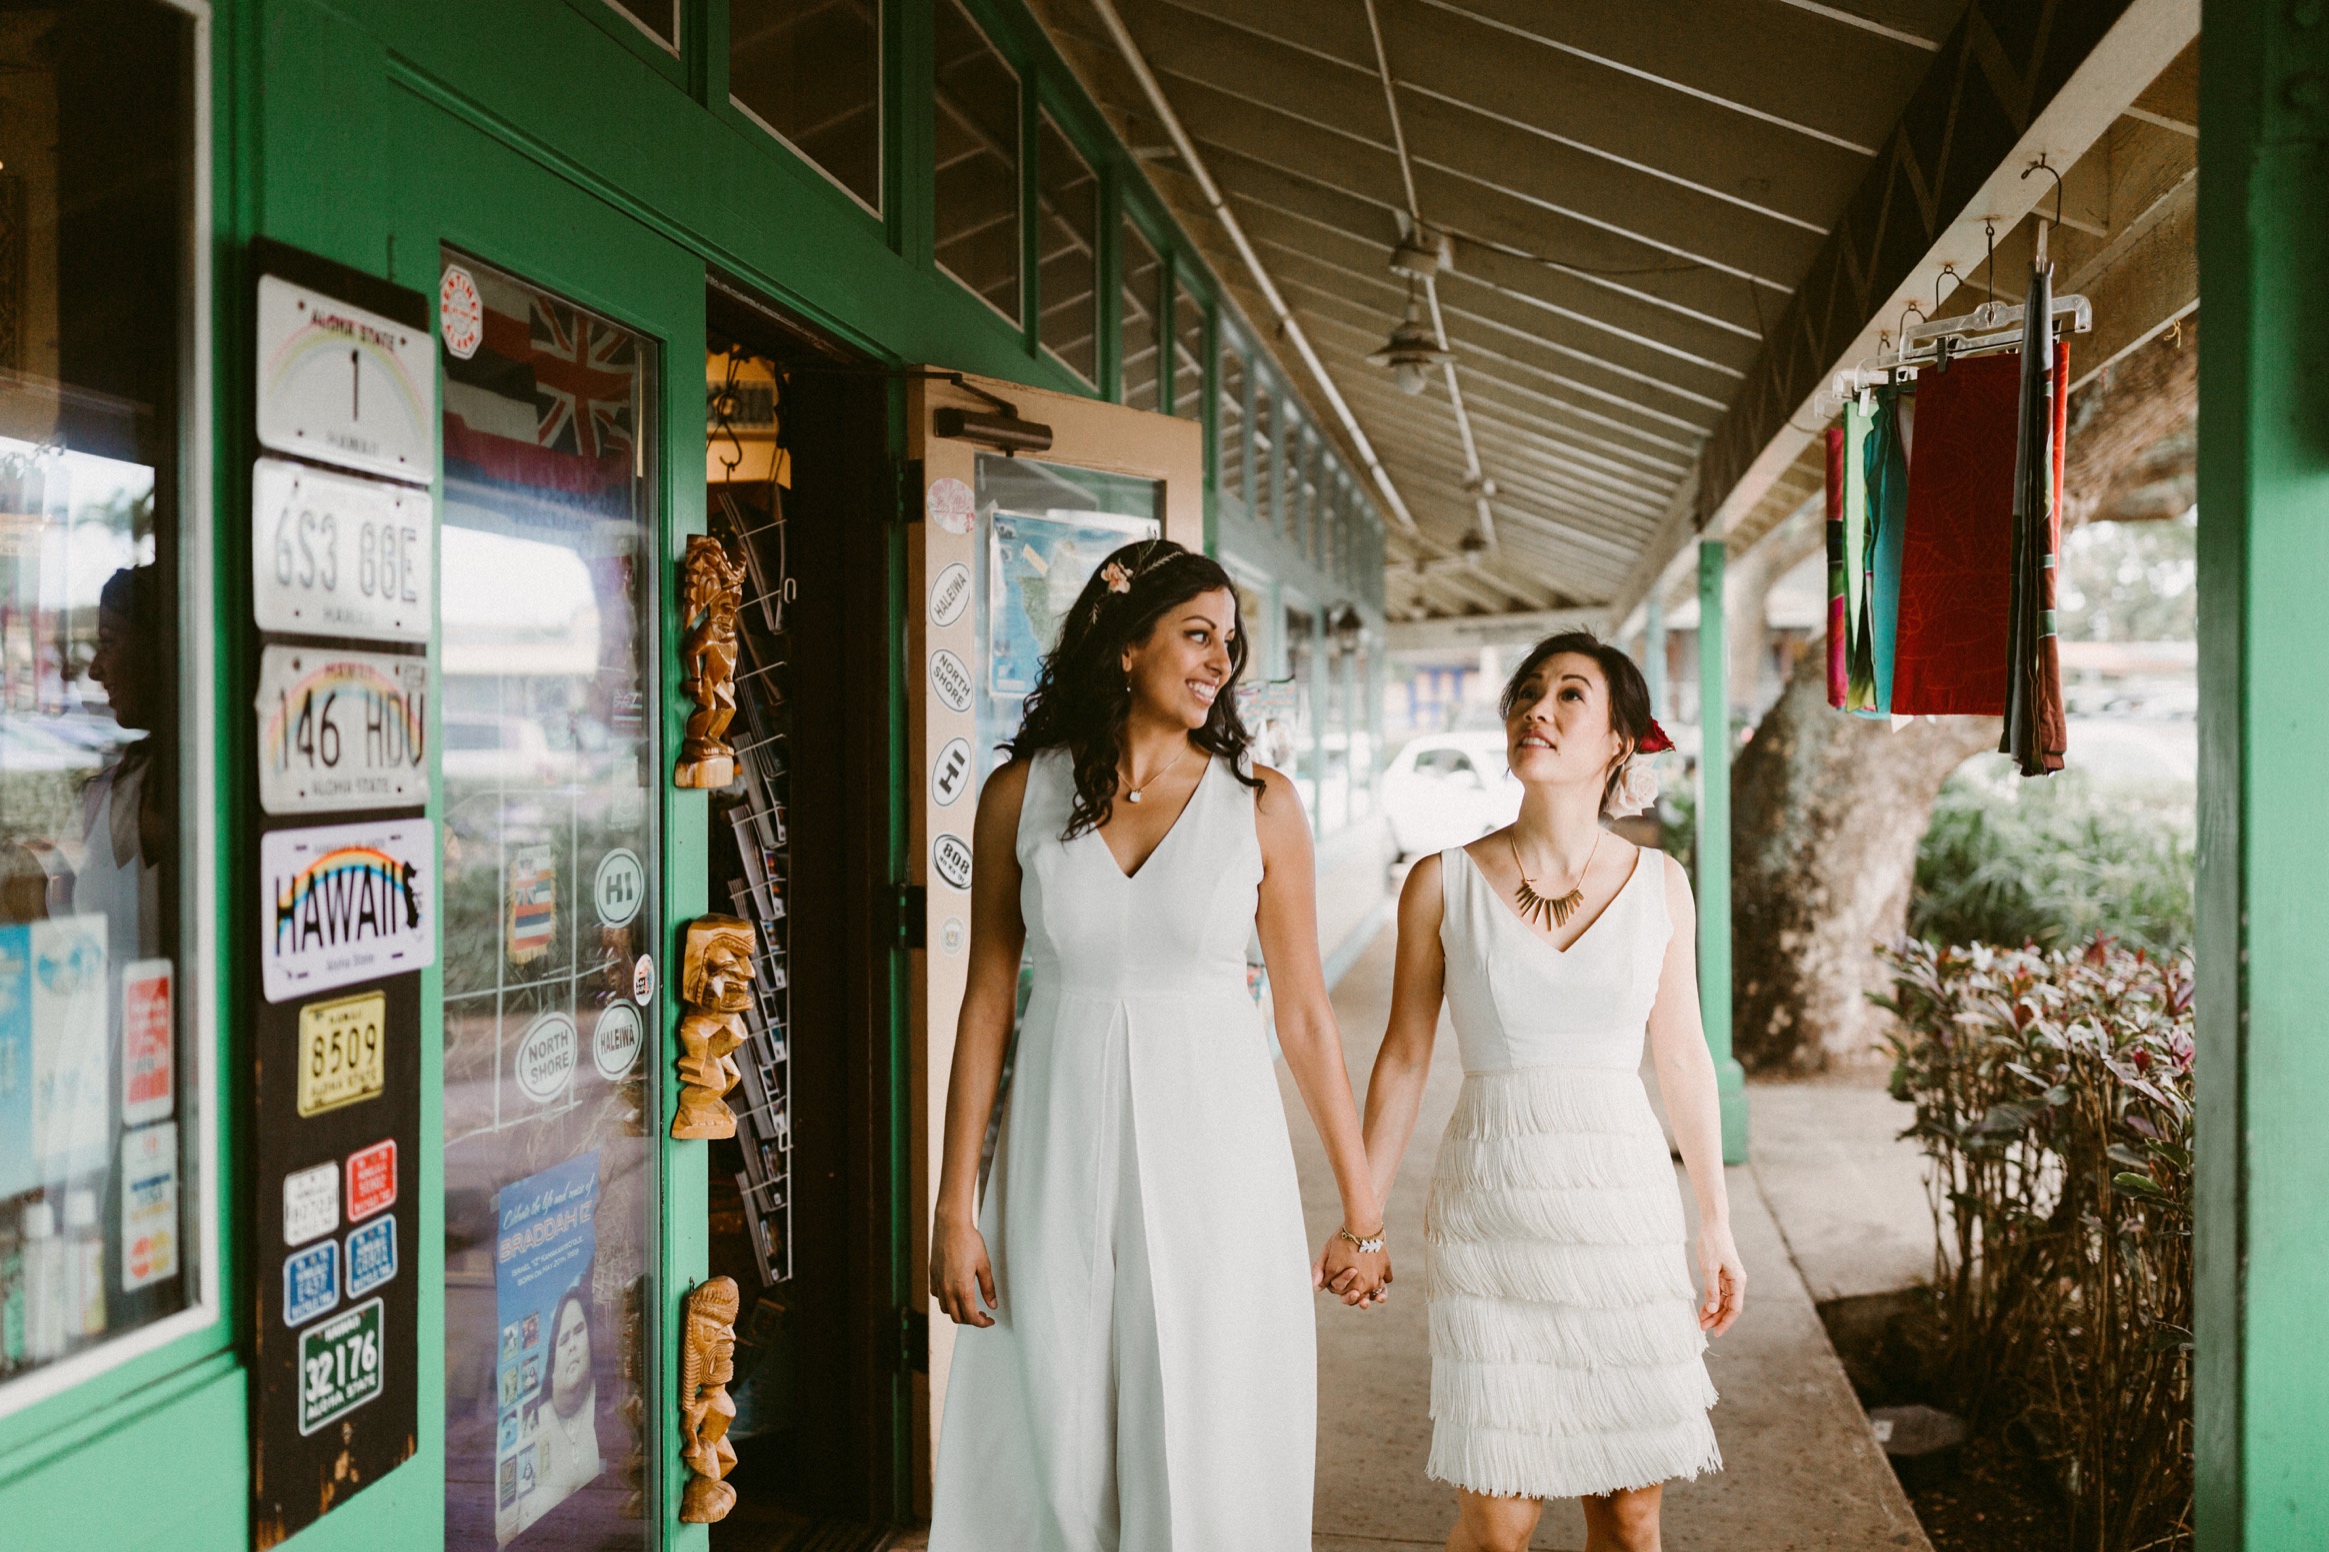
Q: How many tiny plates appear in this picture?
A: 4